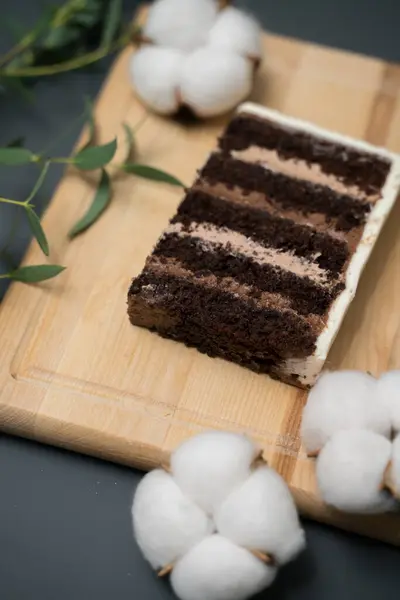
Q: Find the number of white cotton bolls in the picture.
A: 3